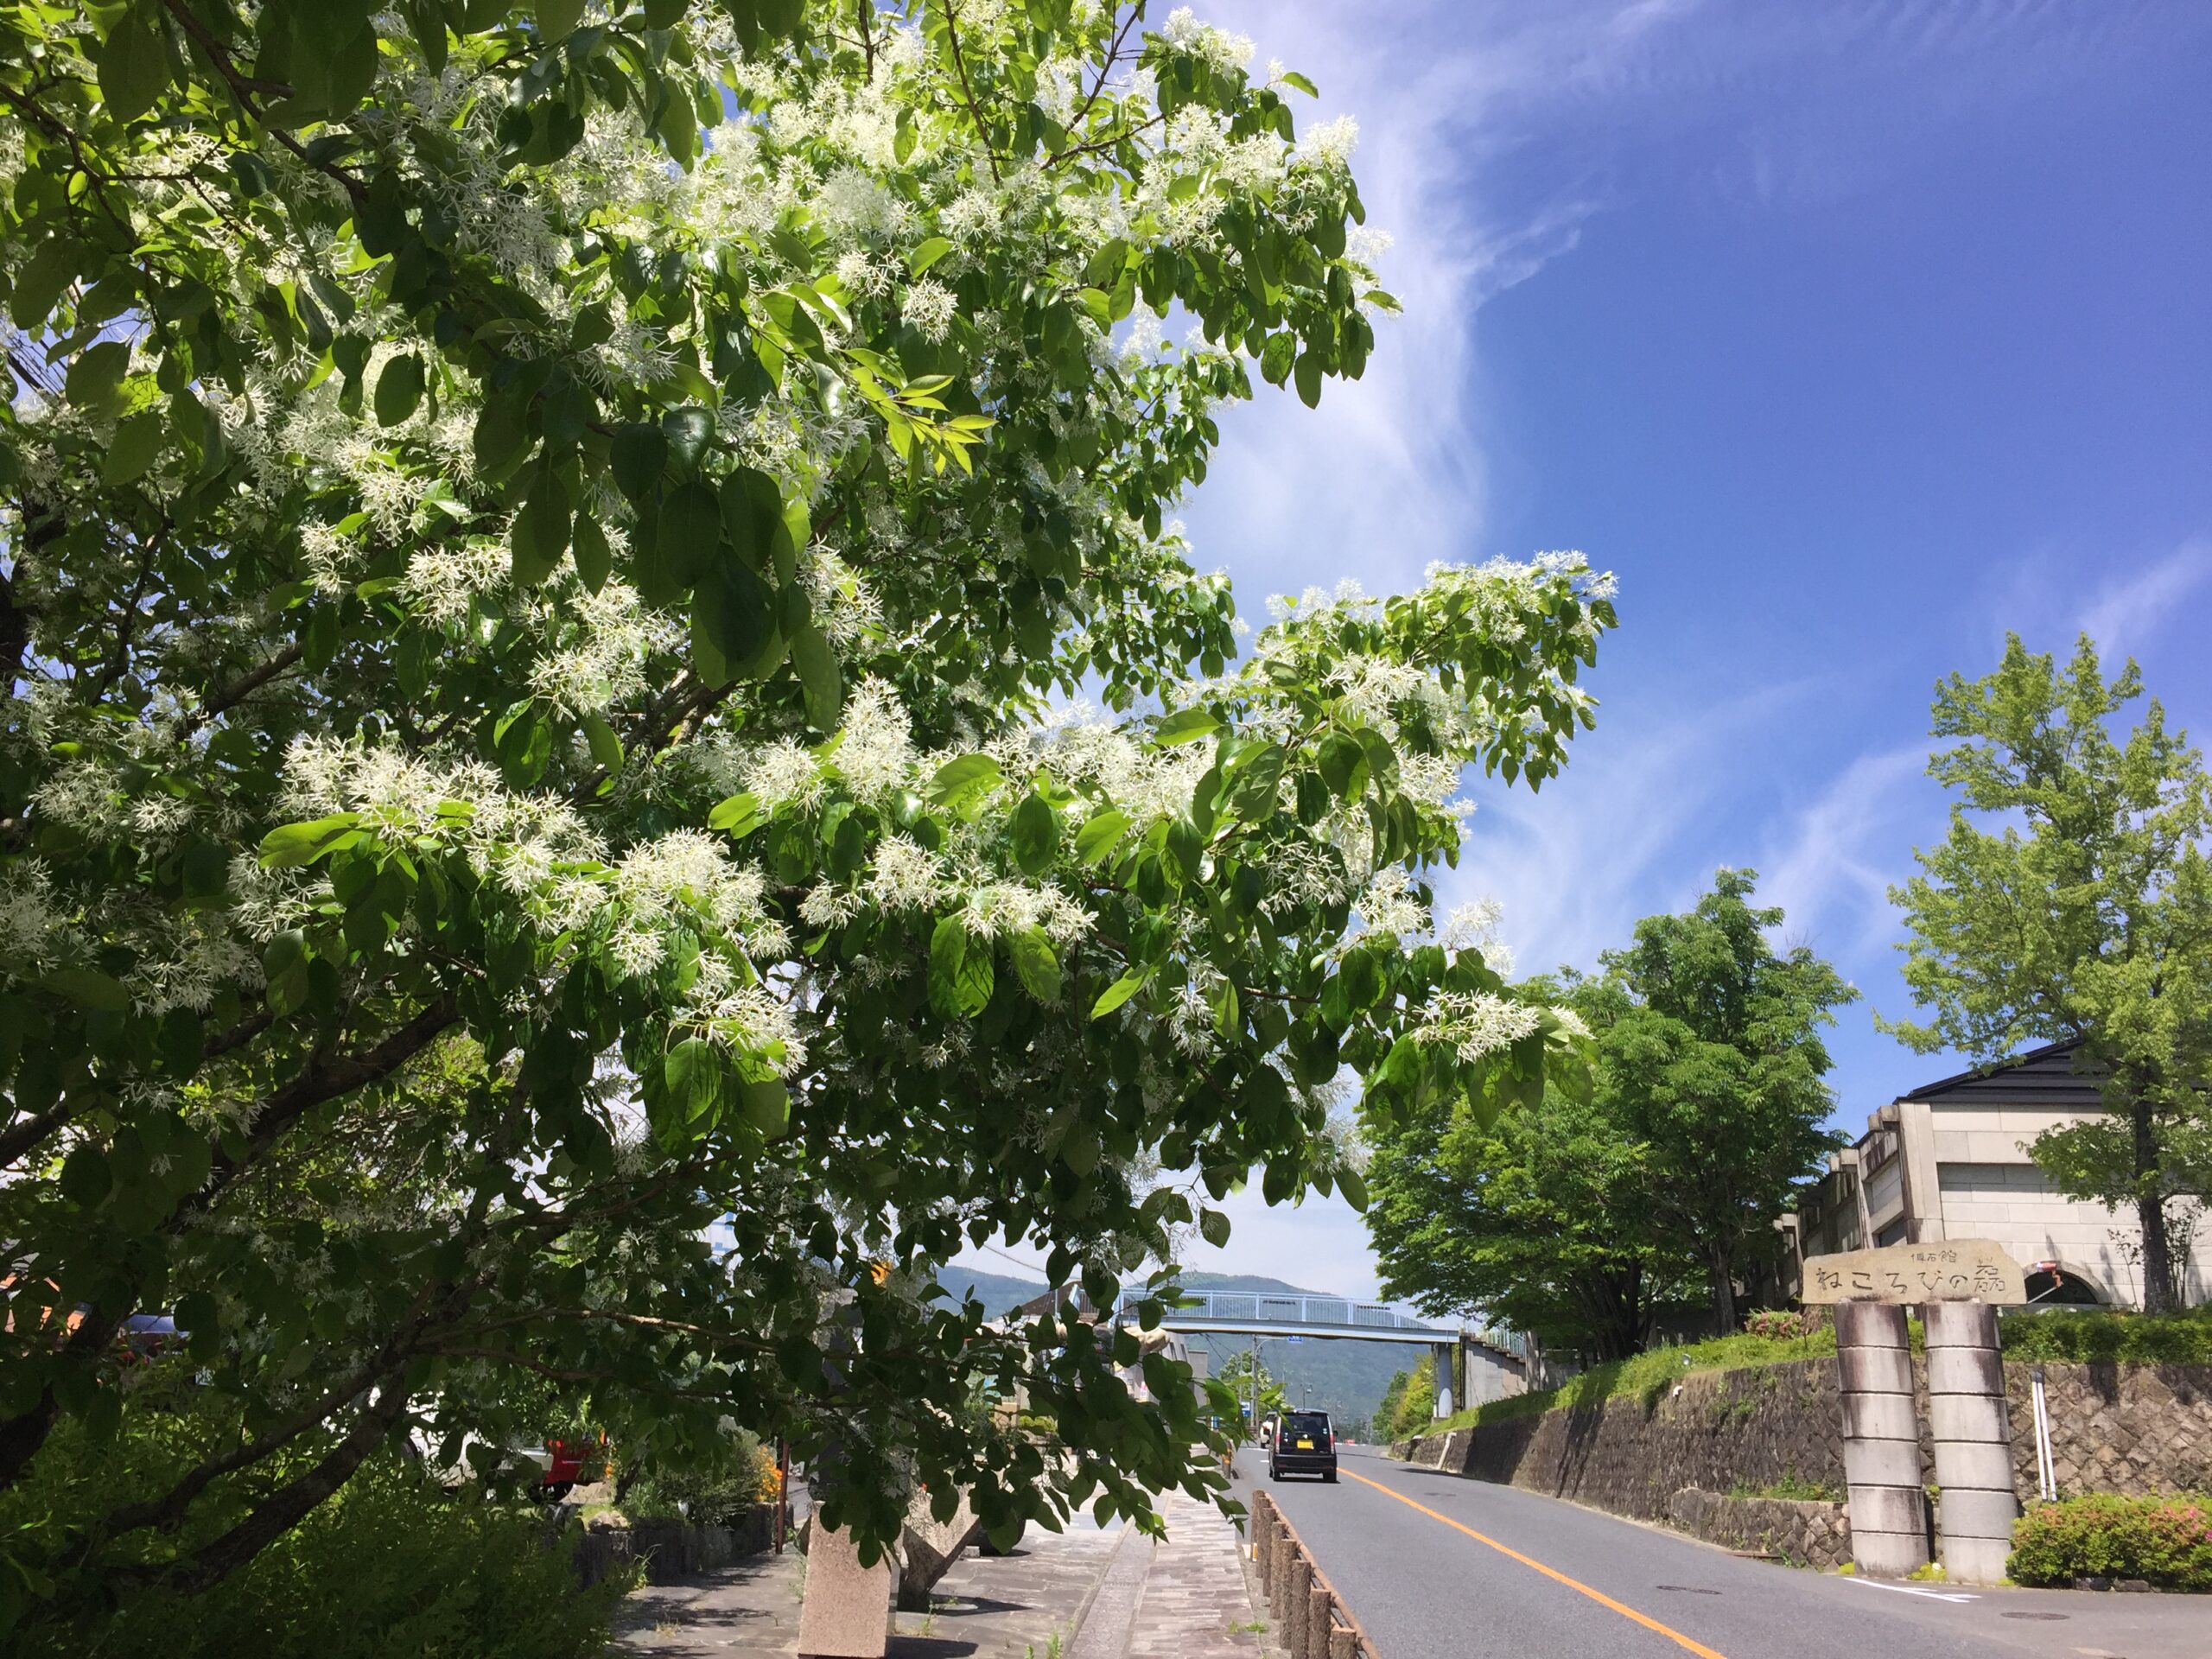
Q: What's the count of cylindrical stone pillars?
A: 2